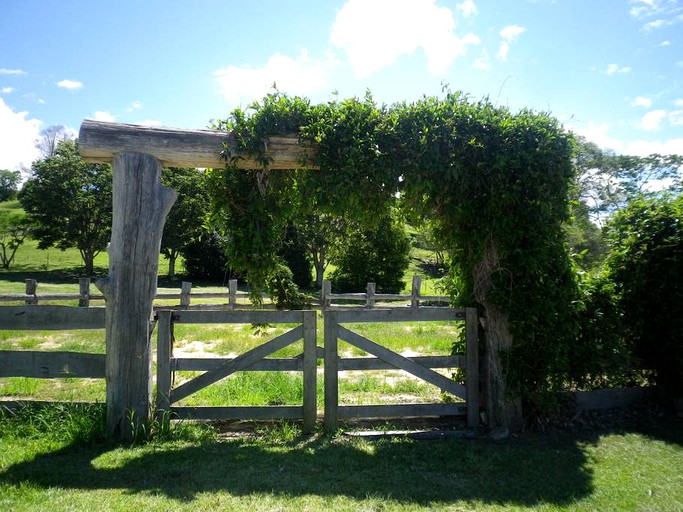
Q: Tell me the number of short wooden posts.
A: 7